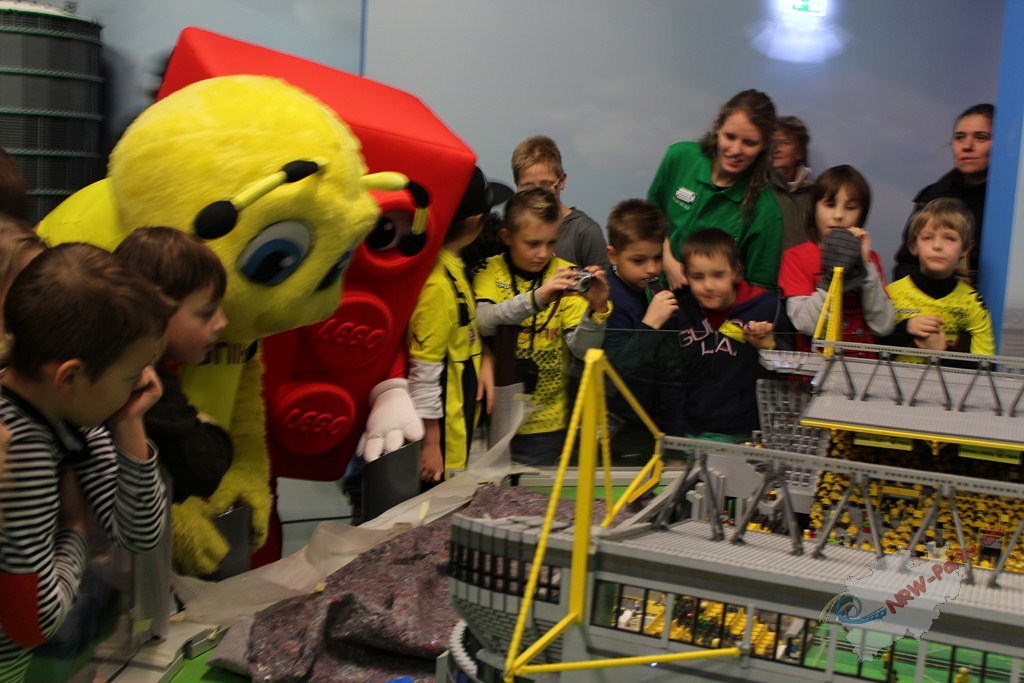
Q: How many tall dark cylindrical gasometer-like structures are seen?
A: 1